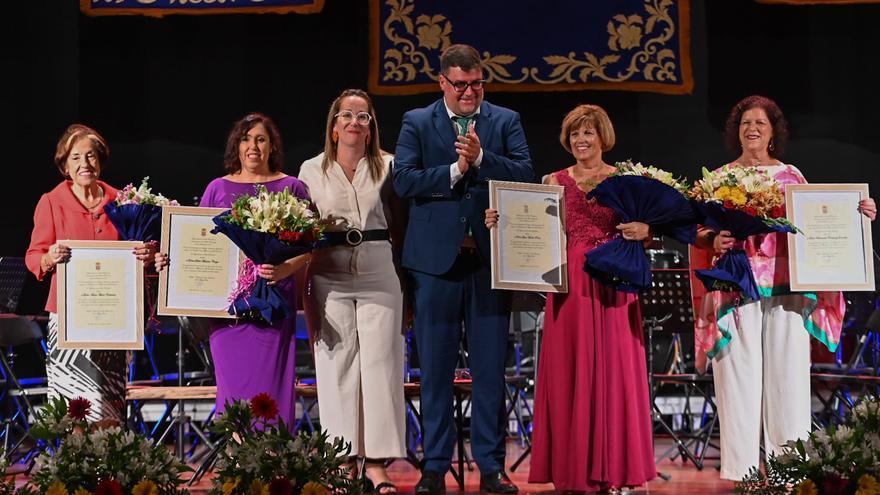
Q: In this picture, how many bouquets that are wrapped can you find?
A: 4